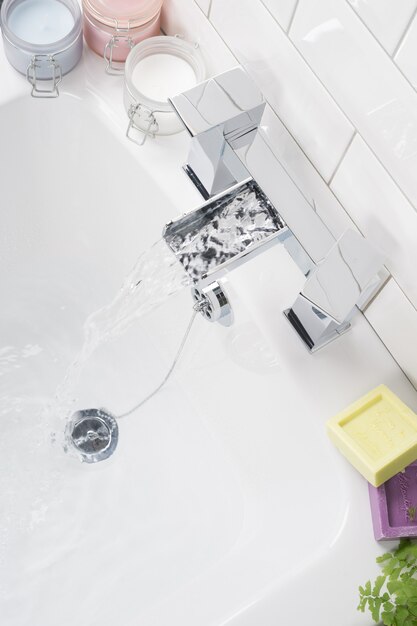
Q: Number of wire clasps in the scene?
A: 3